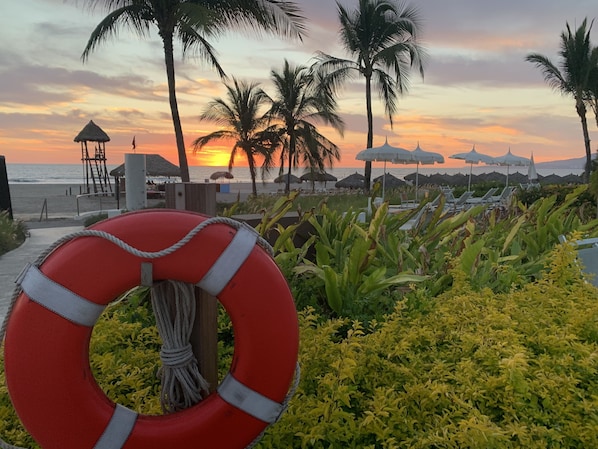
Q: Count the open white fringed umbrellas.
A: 4